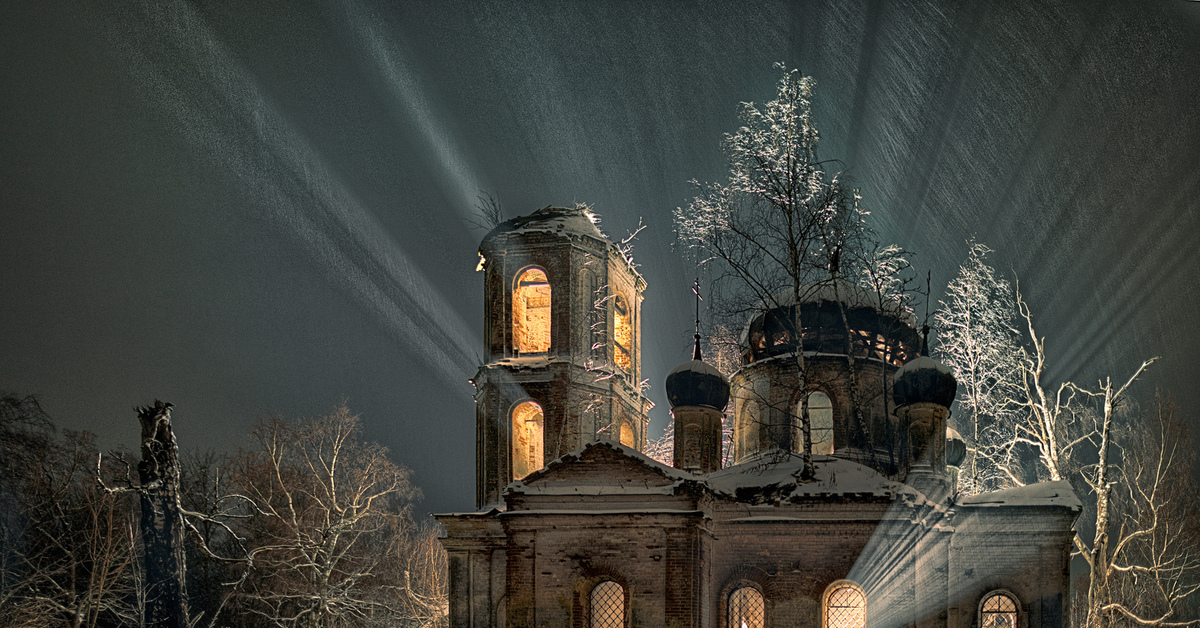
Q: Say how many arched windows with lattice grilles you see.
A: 4